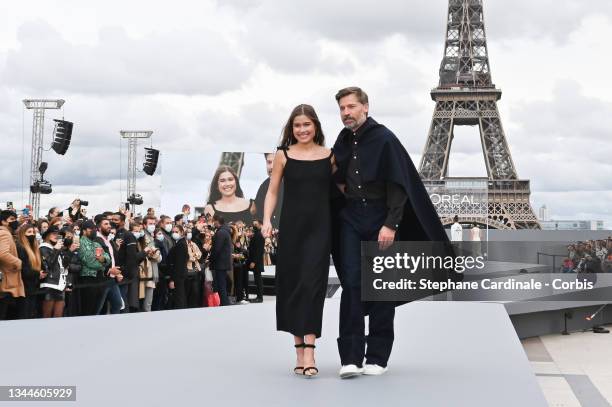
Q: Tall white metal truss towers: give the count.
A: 2